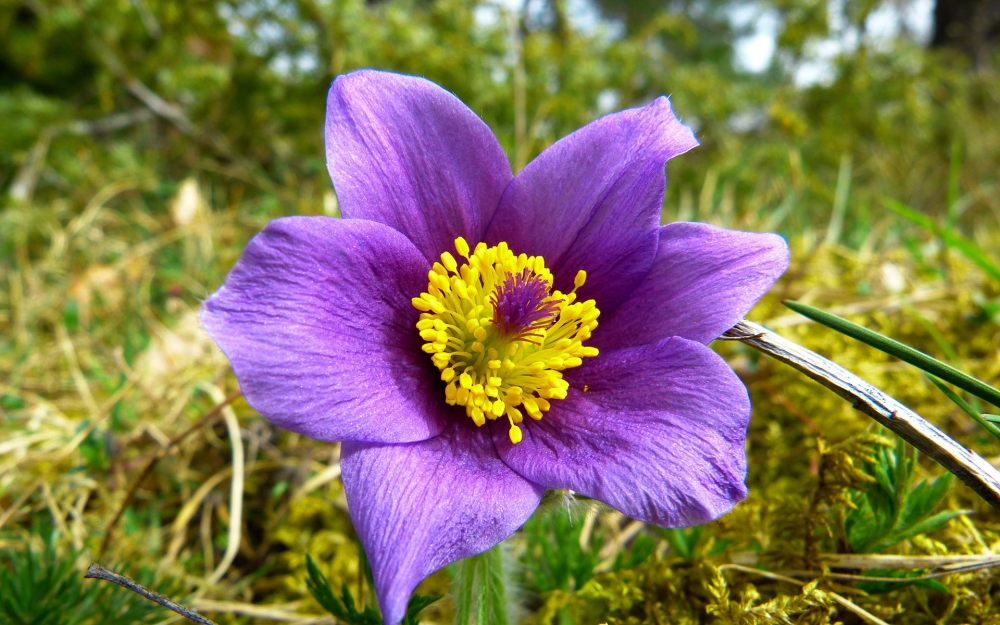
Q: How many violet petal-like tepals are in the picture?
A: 6